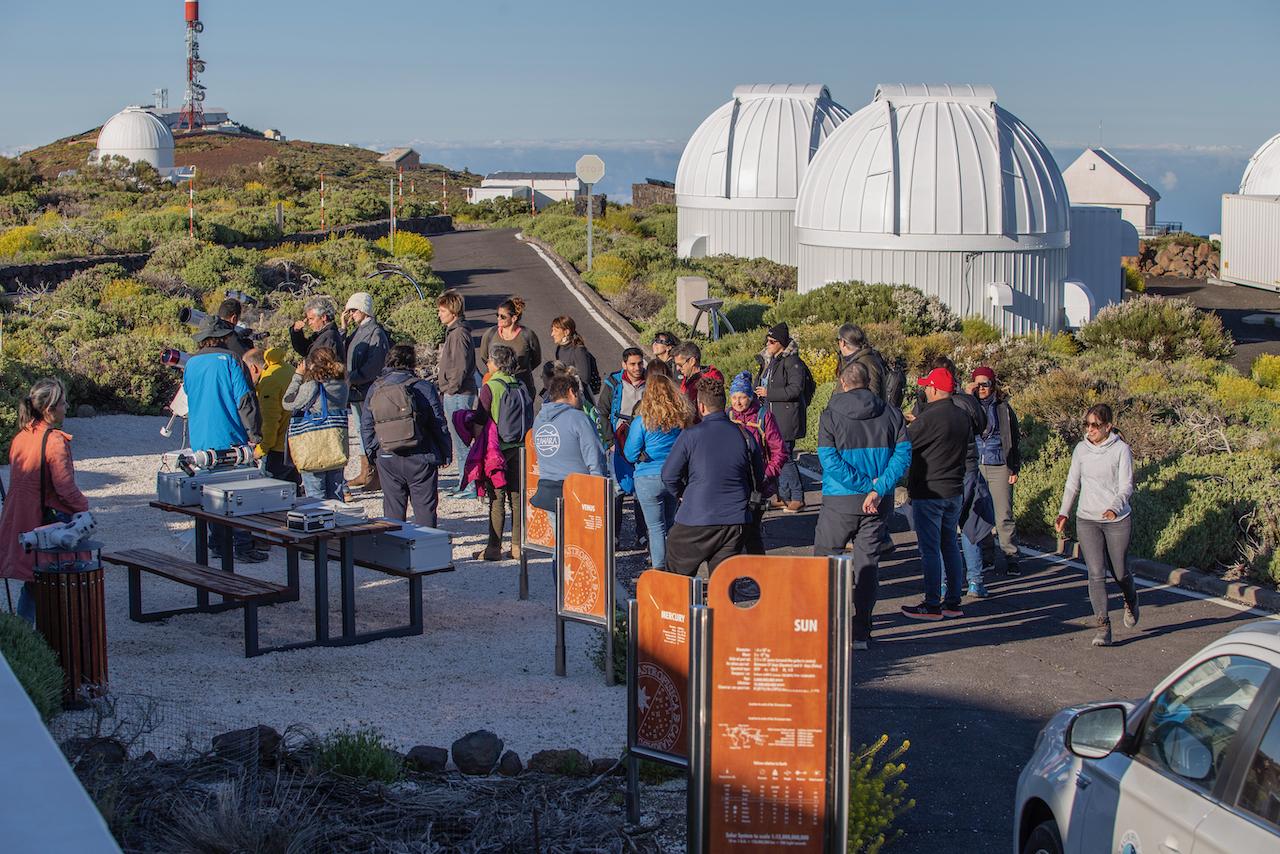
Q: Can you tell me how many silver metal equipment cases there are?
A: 4